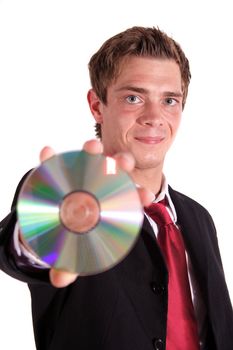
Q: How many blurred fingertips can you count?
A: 5